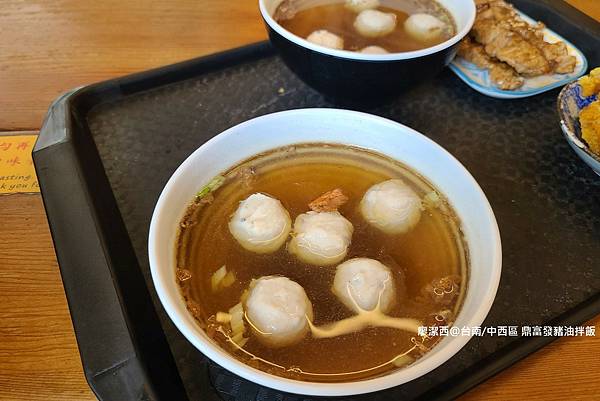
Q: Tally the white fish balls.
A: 10